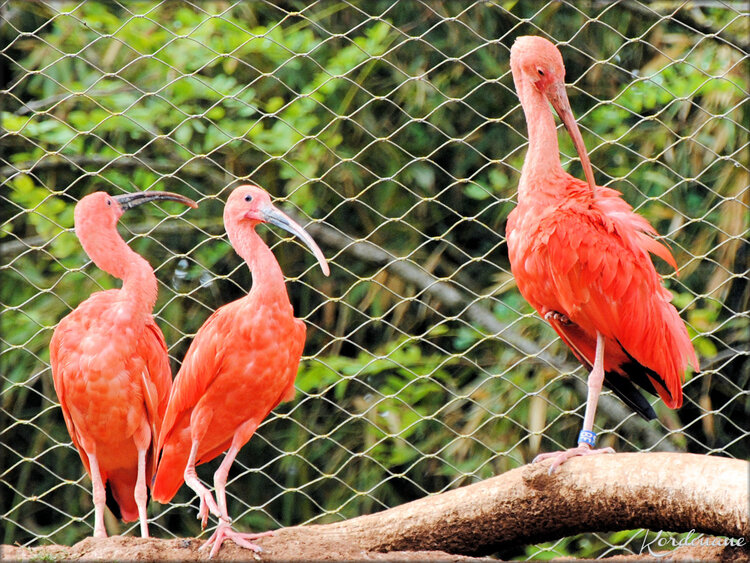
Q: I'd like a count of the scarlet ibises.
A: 3